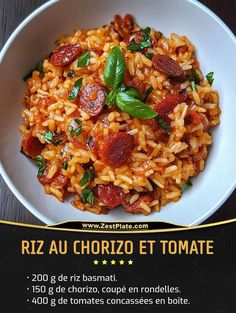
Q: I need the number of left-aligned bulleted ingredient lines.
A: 3